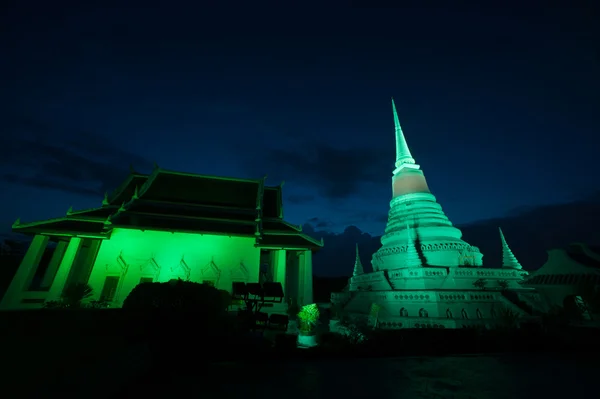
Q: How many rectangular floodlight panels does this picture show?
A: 5